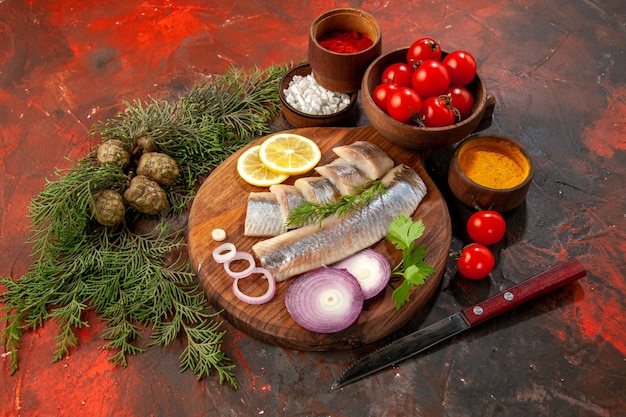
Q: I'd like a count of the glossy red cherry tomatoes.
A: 10